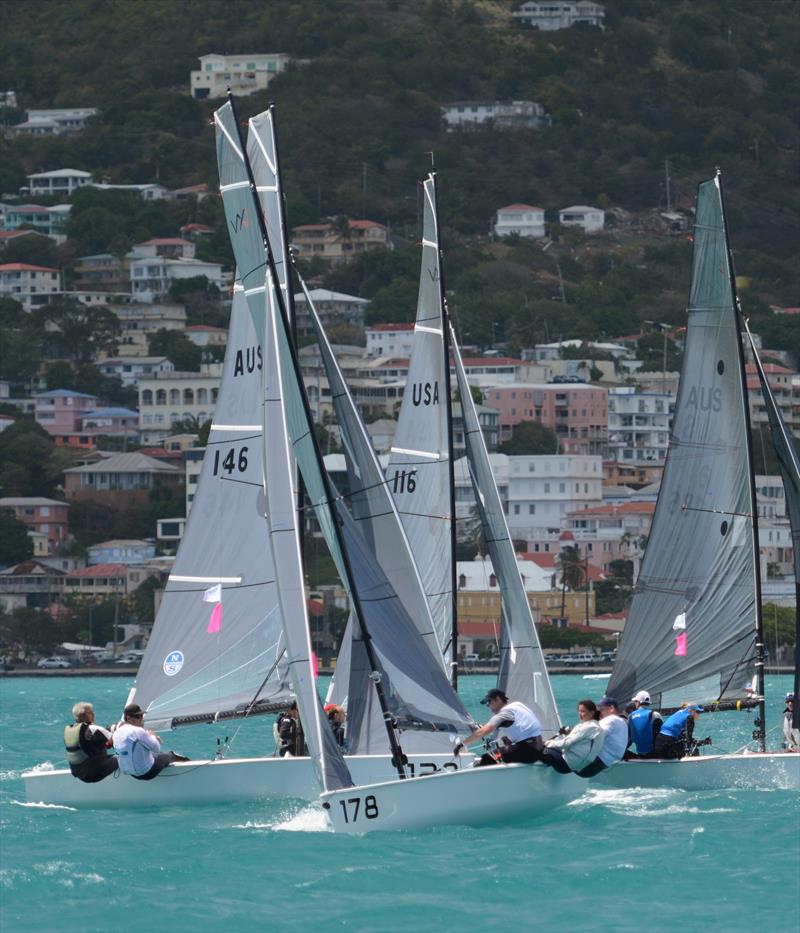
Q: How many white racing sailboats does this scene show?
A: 4